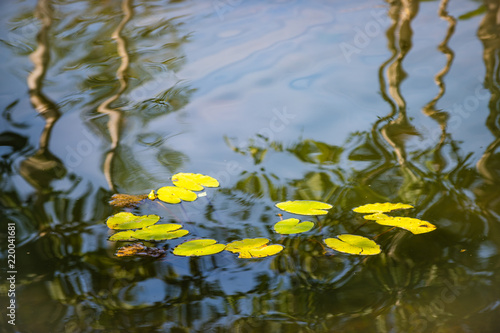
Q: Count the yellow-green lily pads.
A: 11